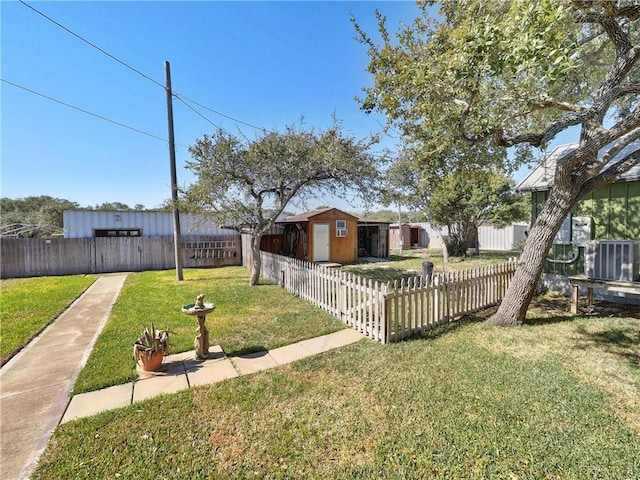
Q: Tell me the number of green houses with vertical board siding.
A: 1